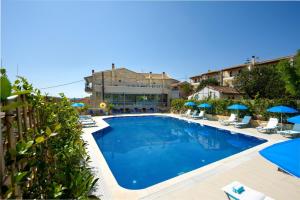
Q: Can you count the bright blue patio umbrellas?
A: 7